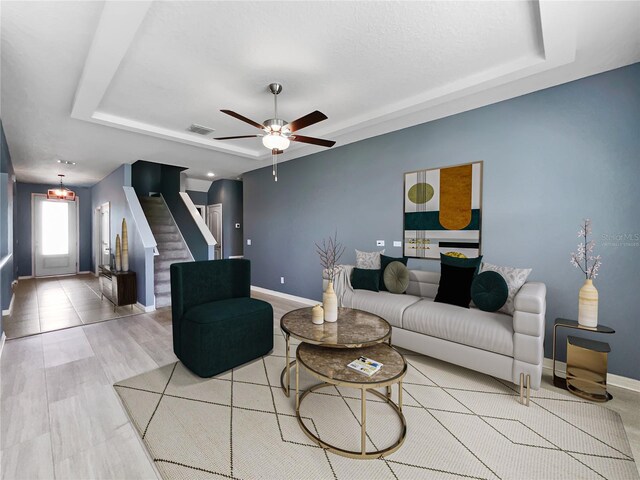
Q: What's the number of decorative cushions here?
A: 8